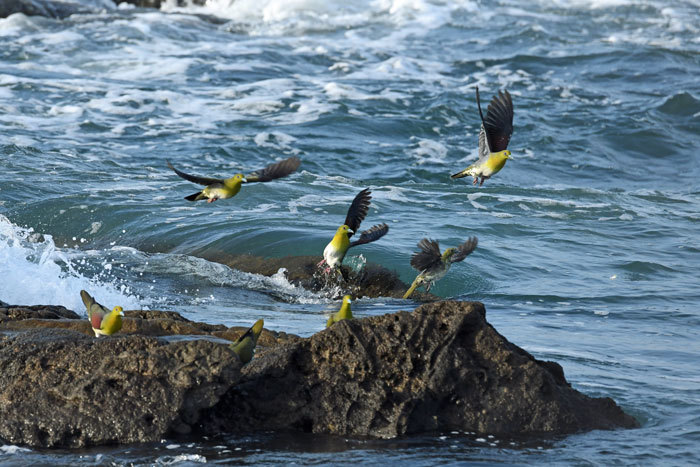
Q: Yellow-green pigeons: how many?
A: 7